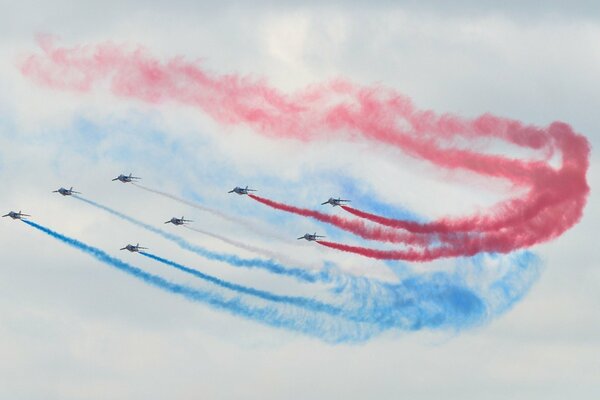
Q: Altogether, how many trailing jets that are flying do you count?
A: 8